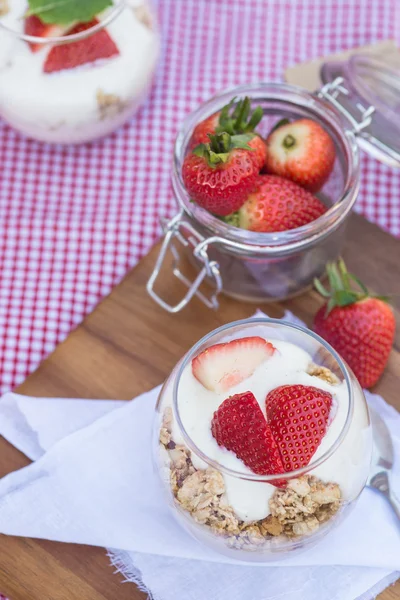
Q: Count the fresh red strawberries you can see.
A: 5